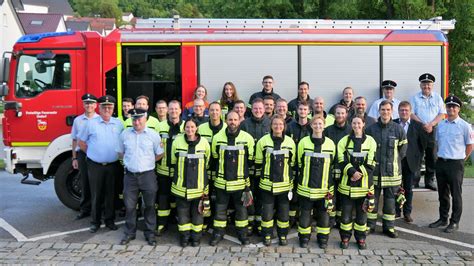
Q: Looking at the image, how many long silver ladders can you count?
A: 1